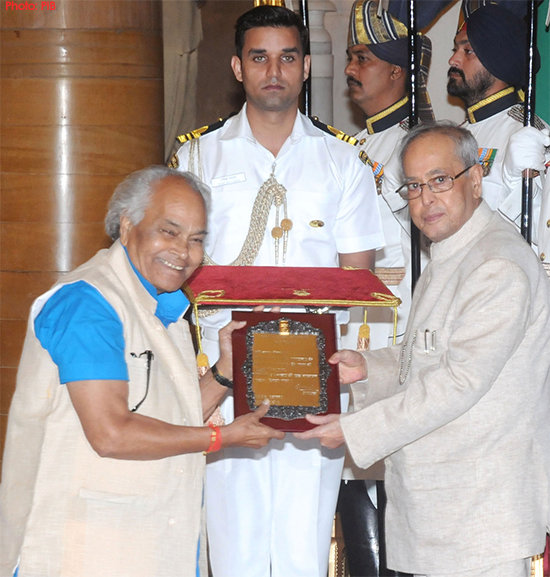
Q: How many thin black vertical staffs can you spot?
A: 3